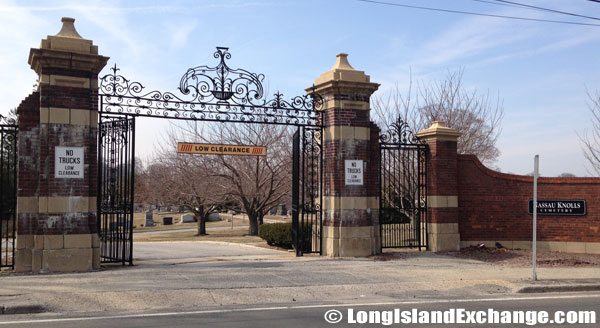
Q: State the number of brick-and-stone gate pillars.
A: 3